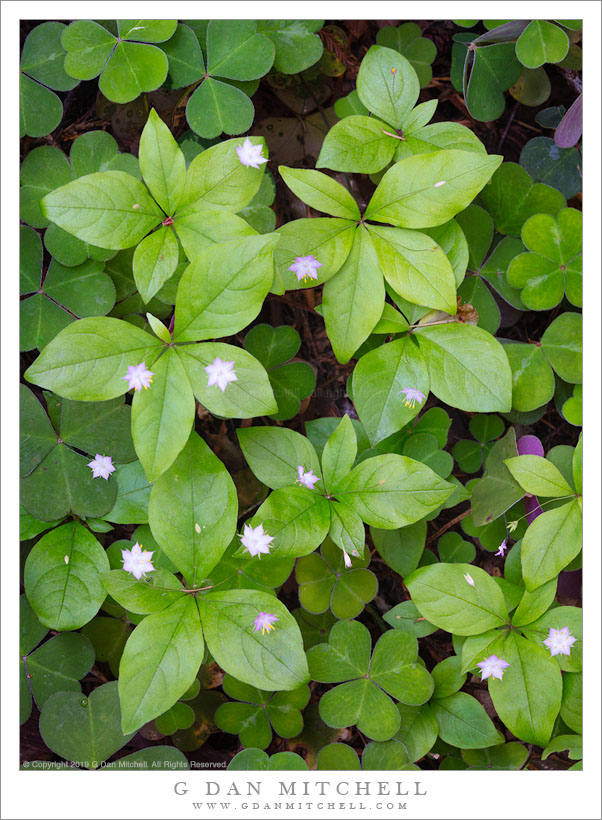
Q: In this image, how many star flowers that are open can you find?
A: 12